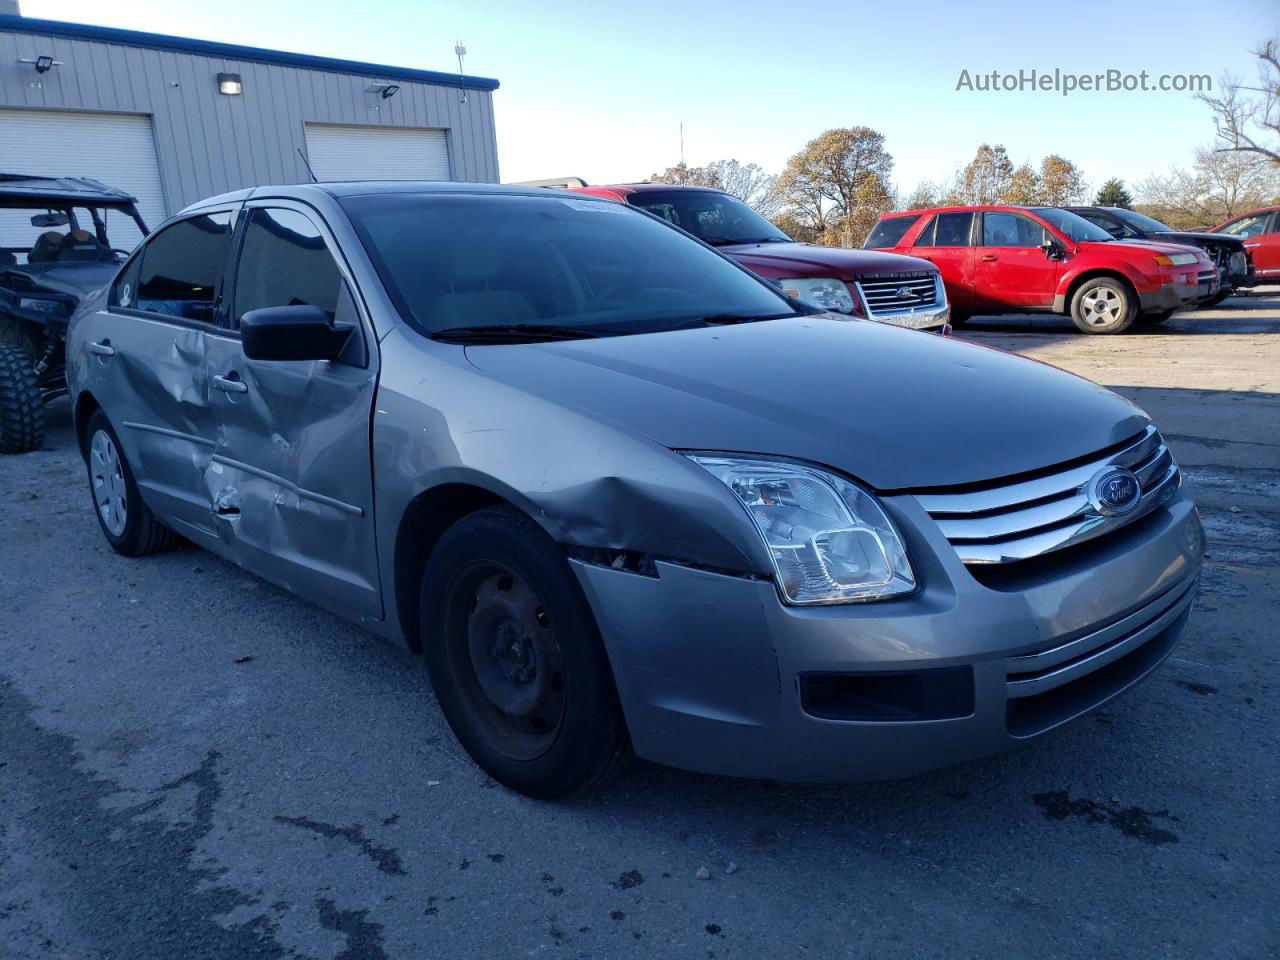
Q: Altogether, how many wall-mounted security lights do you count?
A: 3